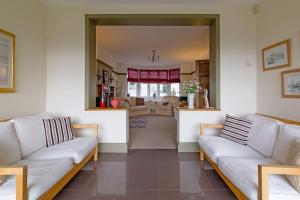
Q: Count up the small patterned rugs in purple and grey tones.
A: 1